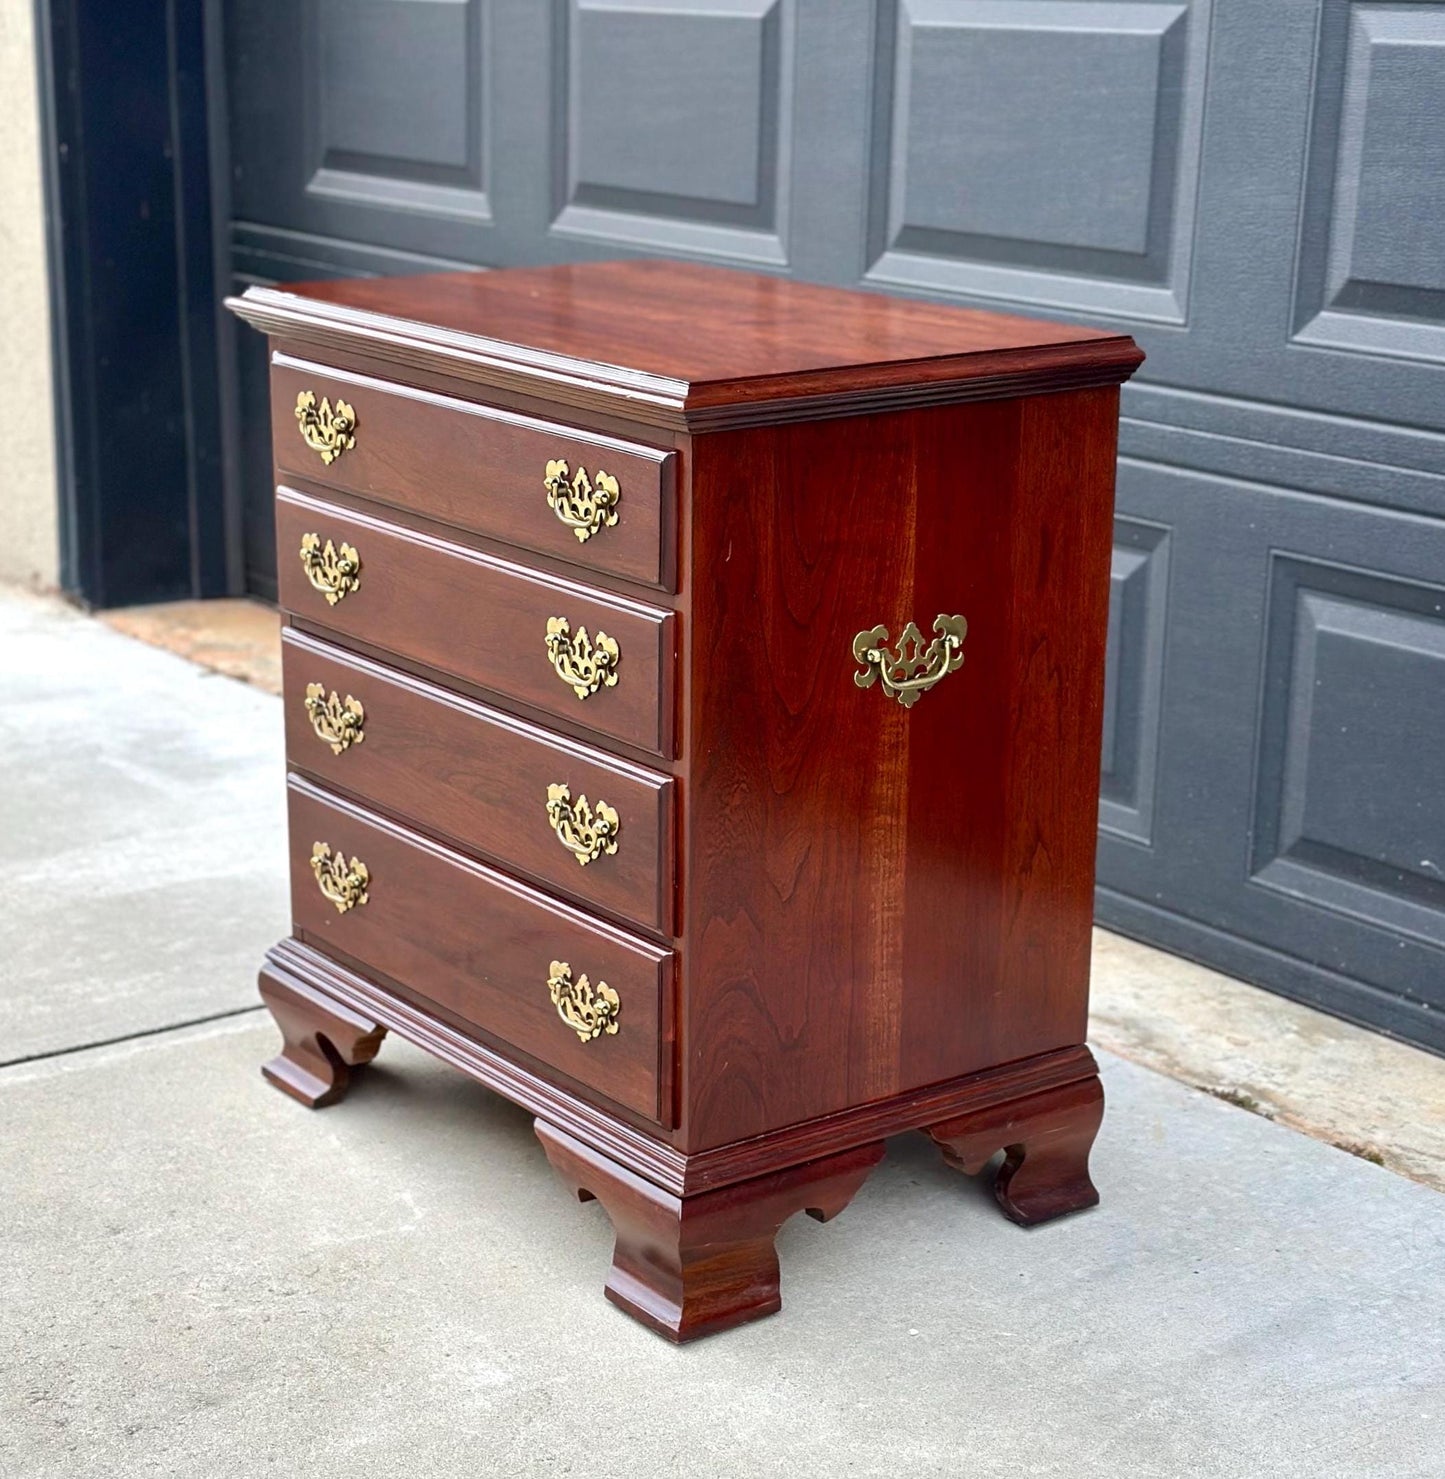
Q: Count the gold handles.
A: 9